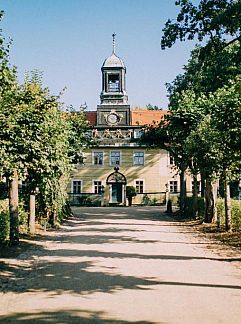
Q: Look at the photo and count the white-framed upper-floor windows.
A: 3